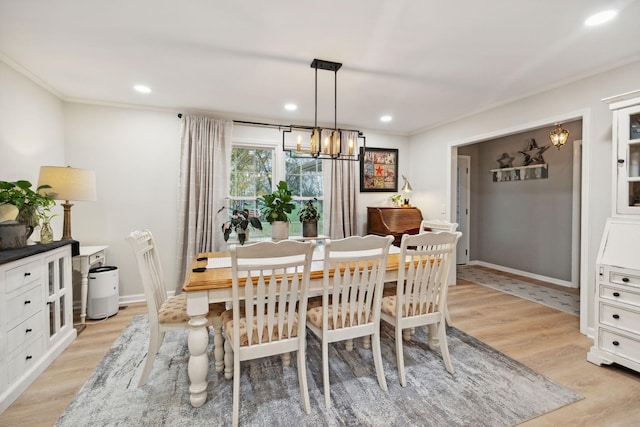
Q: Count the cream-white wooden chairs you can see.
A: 5